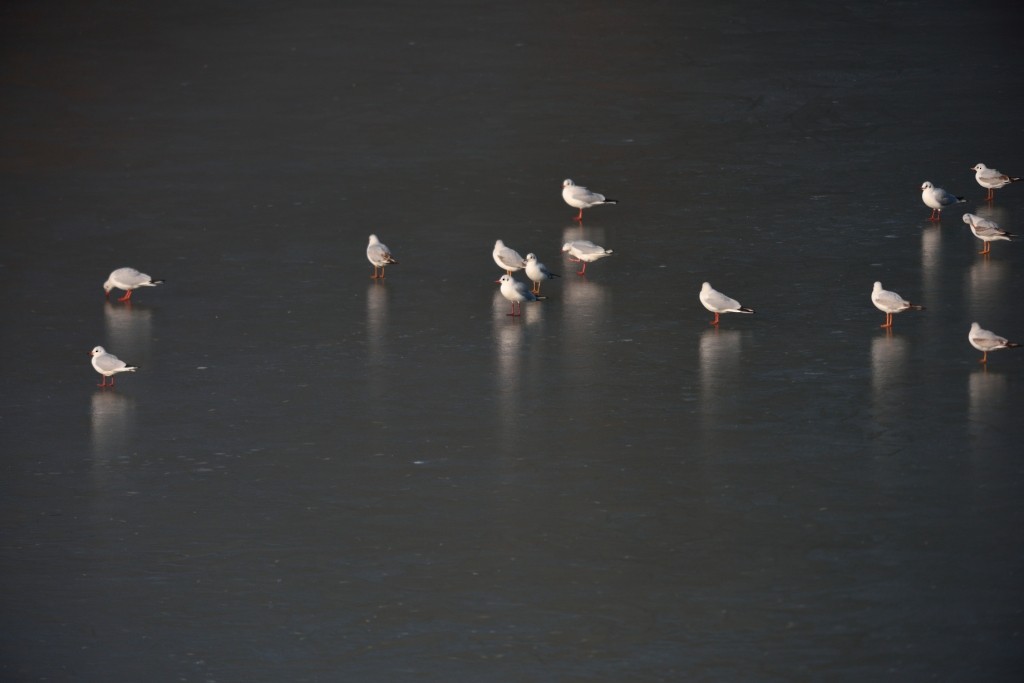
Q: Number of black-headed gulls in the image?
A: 14